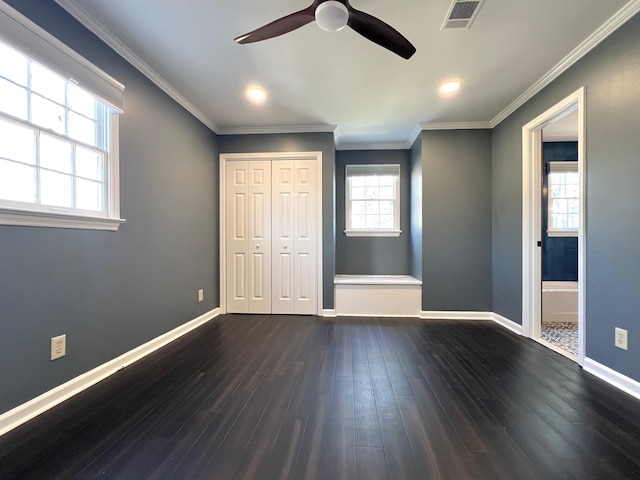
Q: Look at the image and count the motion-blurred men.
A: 0